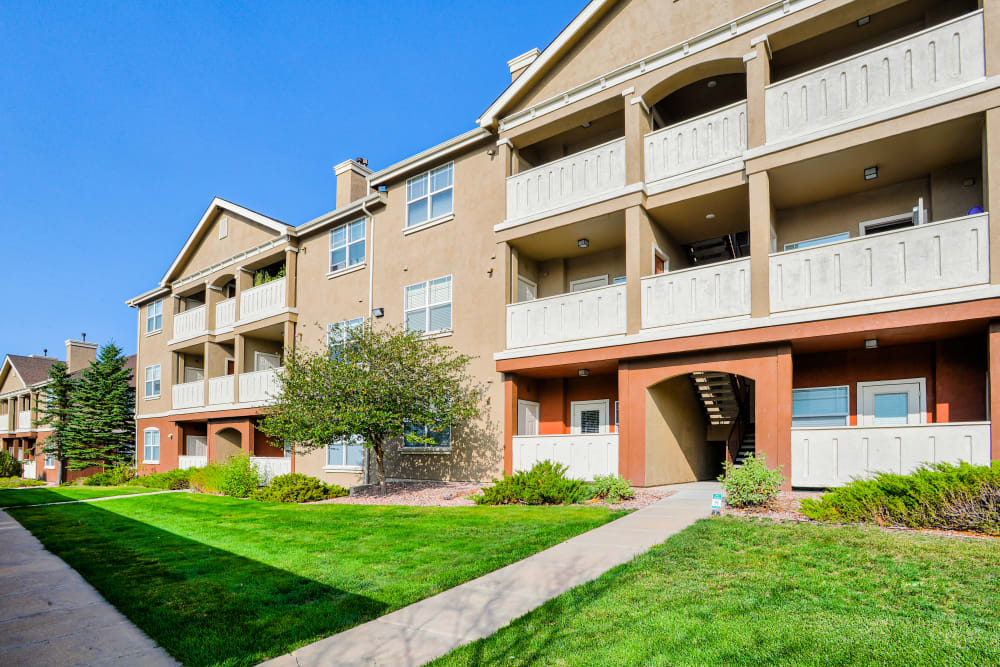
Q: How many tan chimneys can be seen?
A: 3